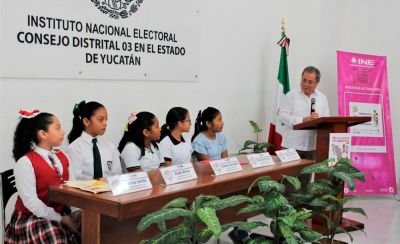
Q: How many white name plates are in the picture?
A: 5